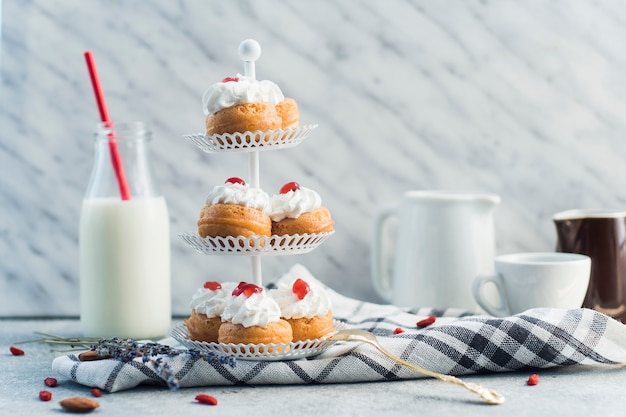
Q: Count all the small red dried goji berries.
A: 8